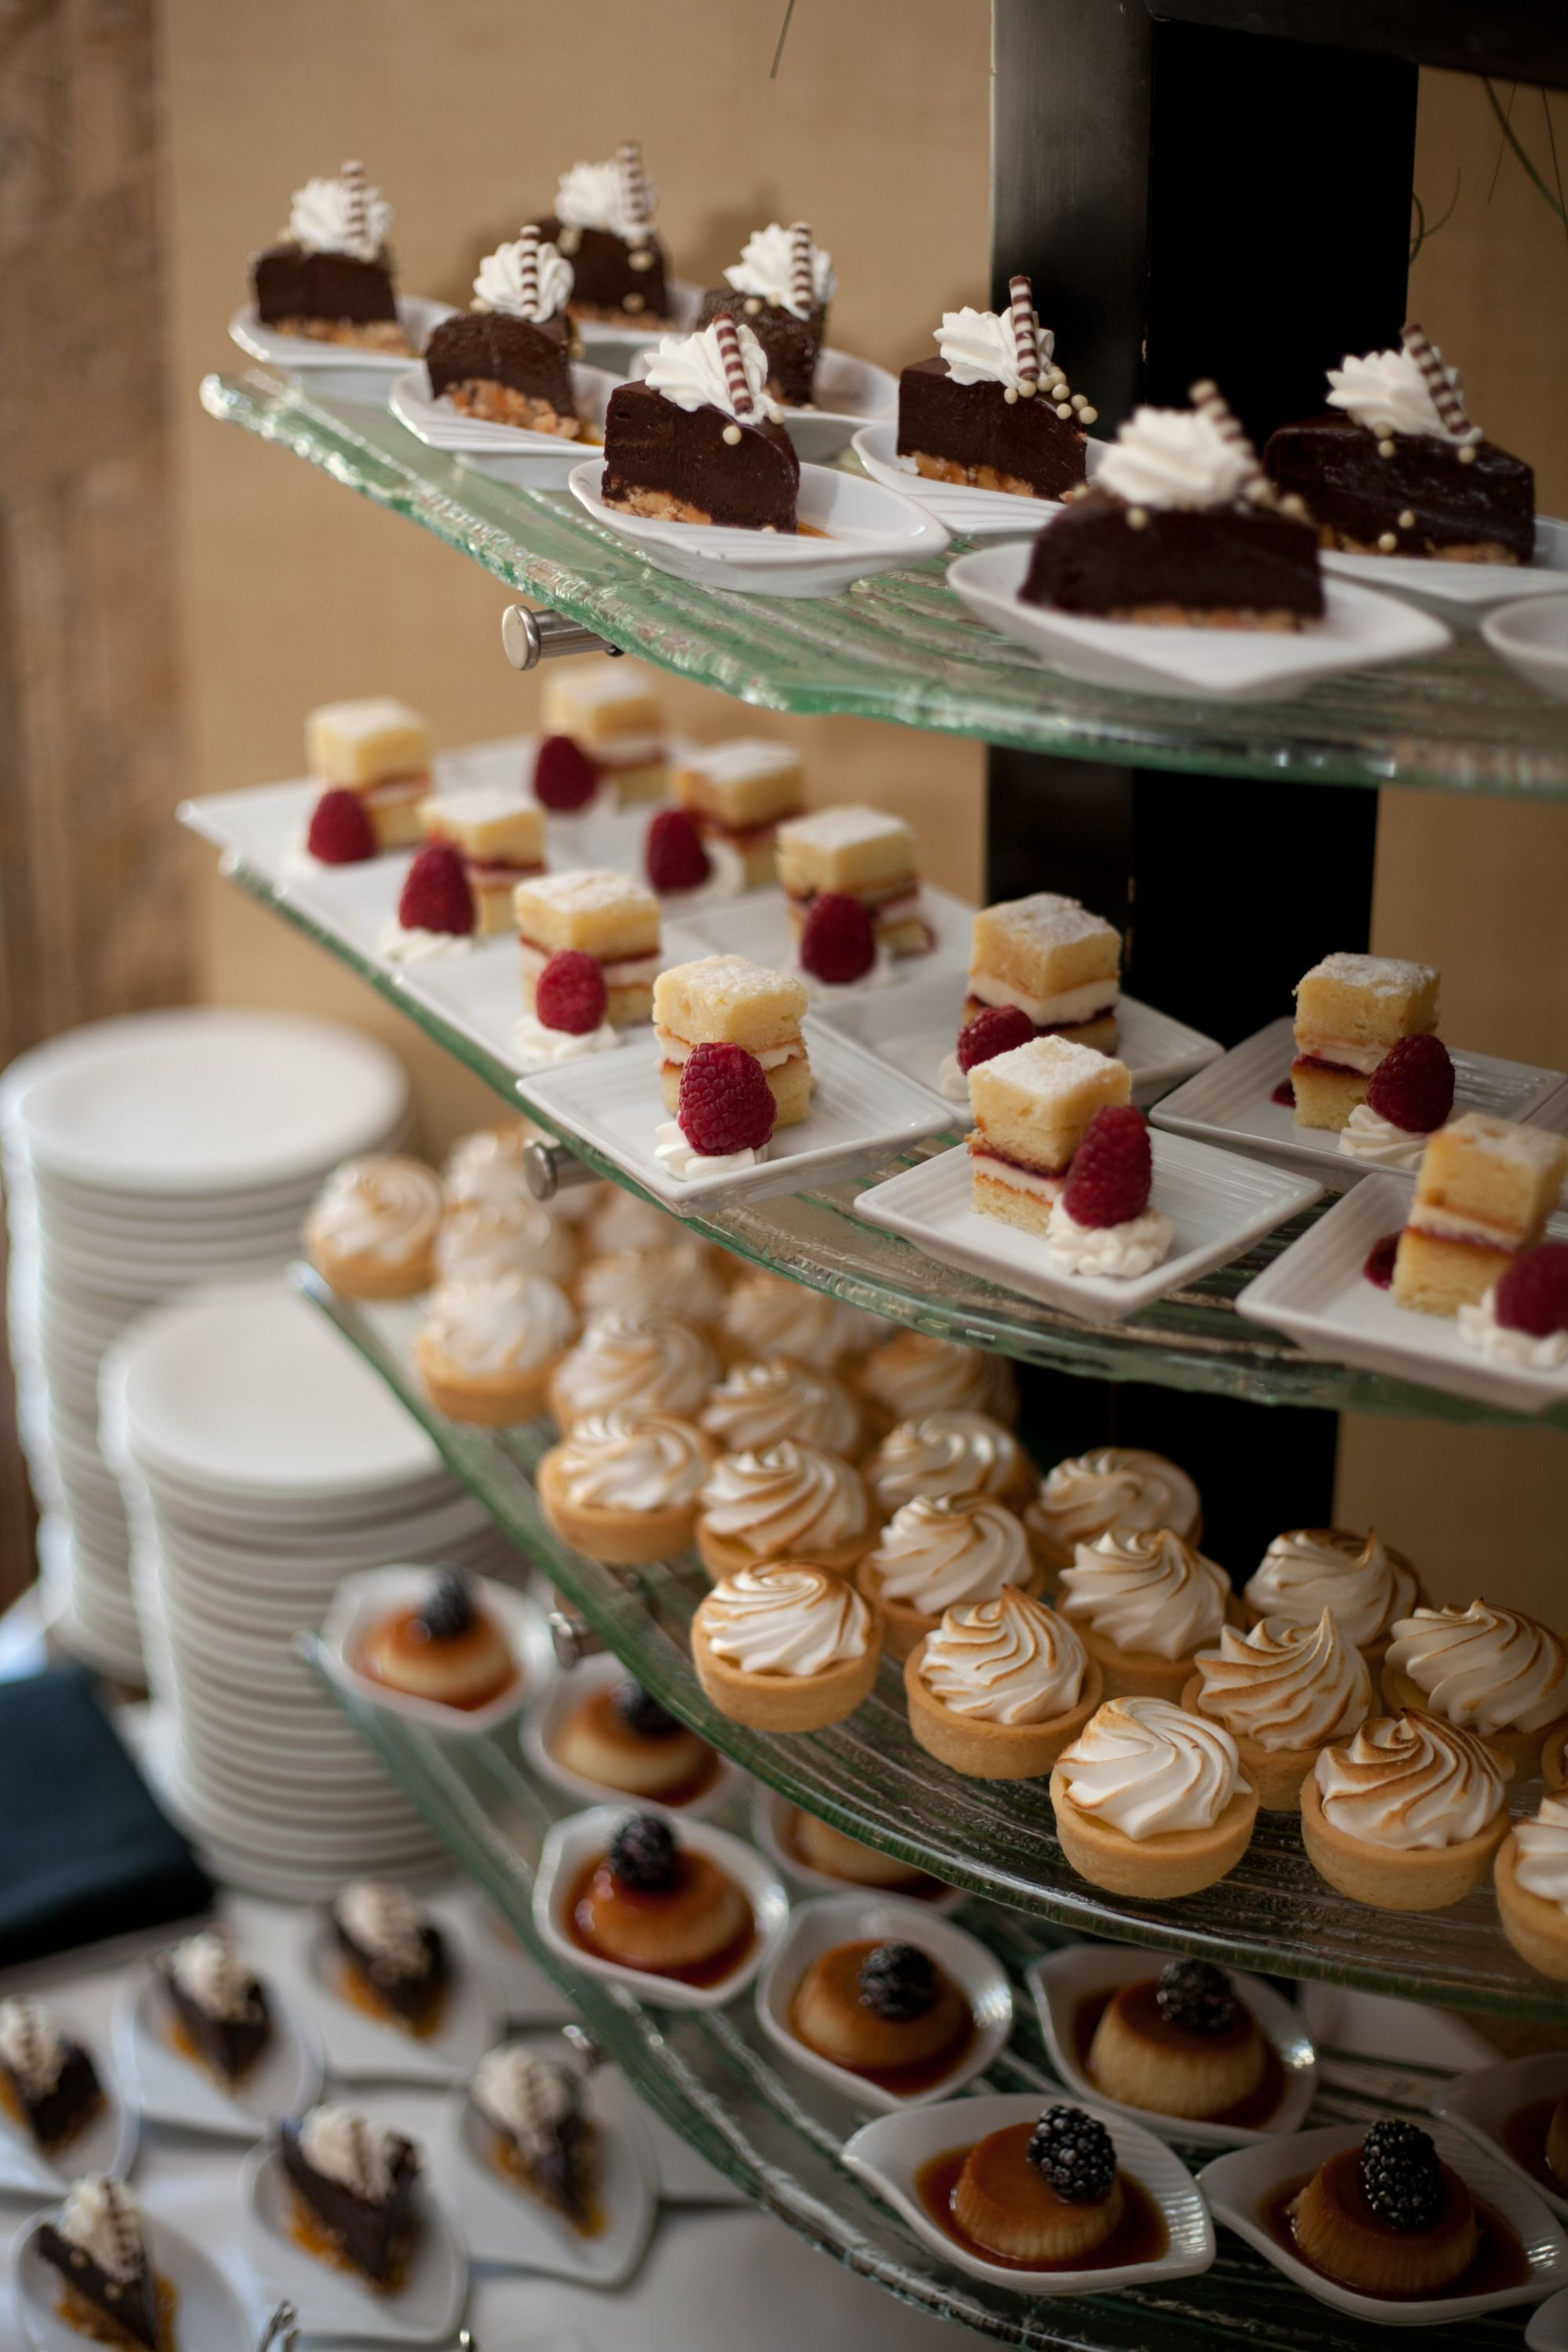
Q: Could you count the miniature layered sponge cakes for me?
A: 11